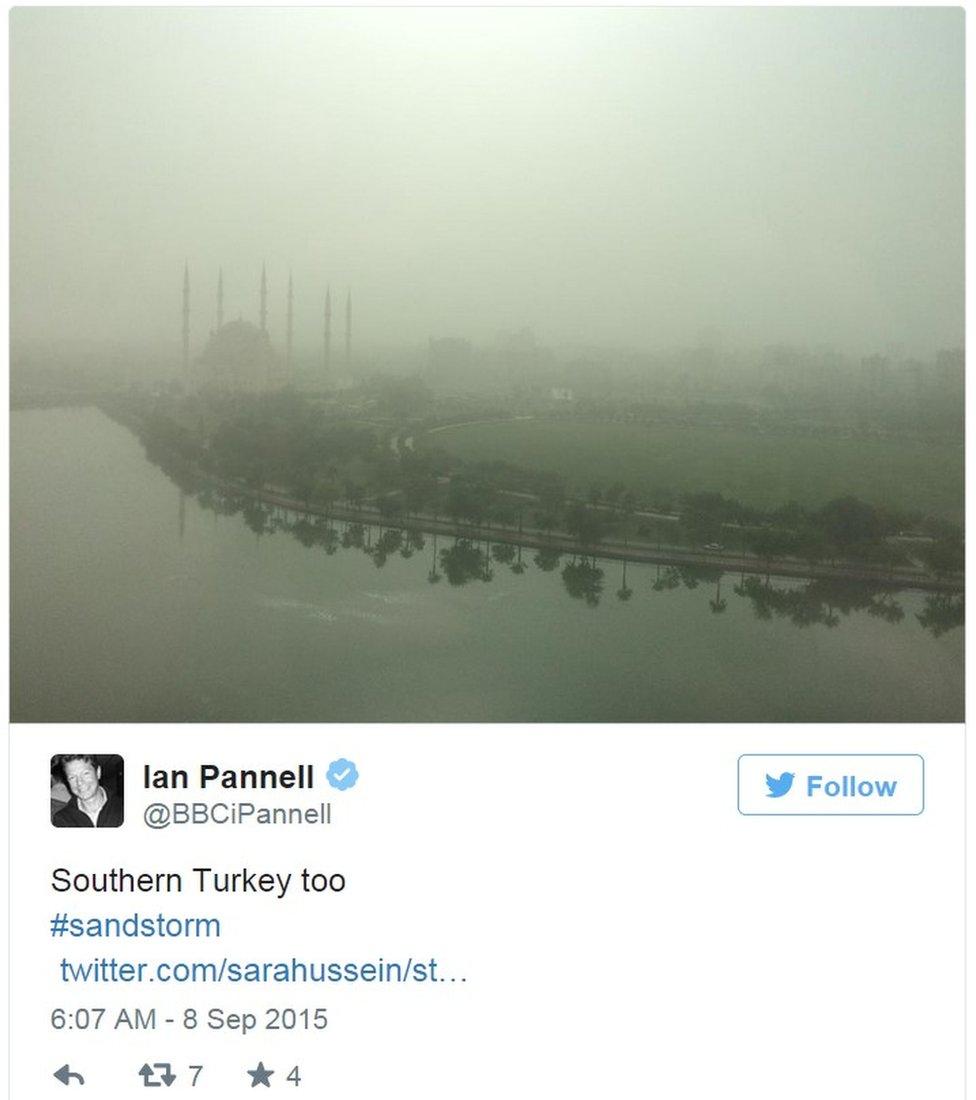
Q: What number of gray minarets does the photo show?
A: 6